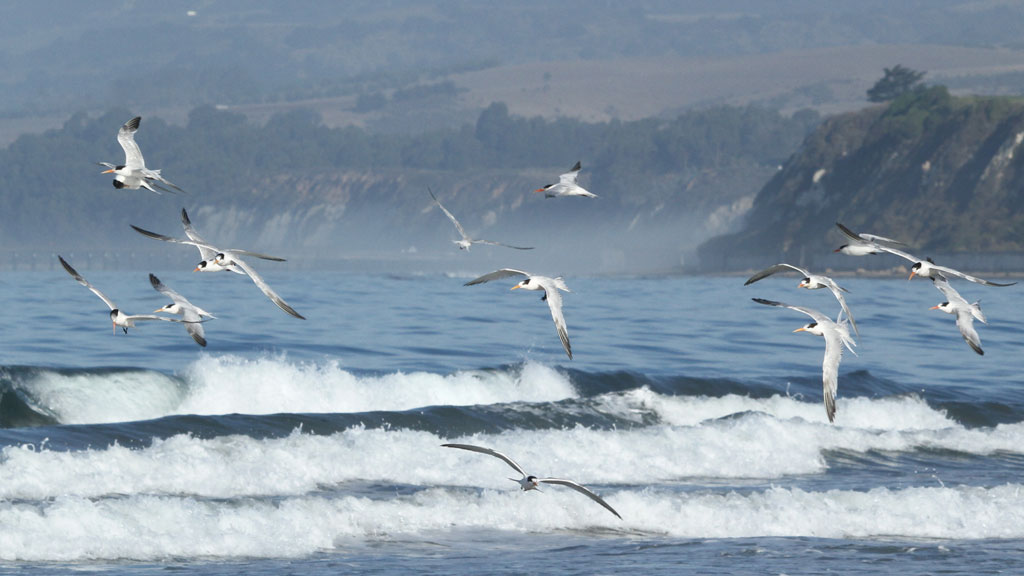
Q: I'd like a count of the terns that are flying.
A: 15